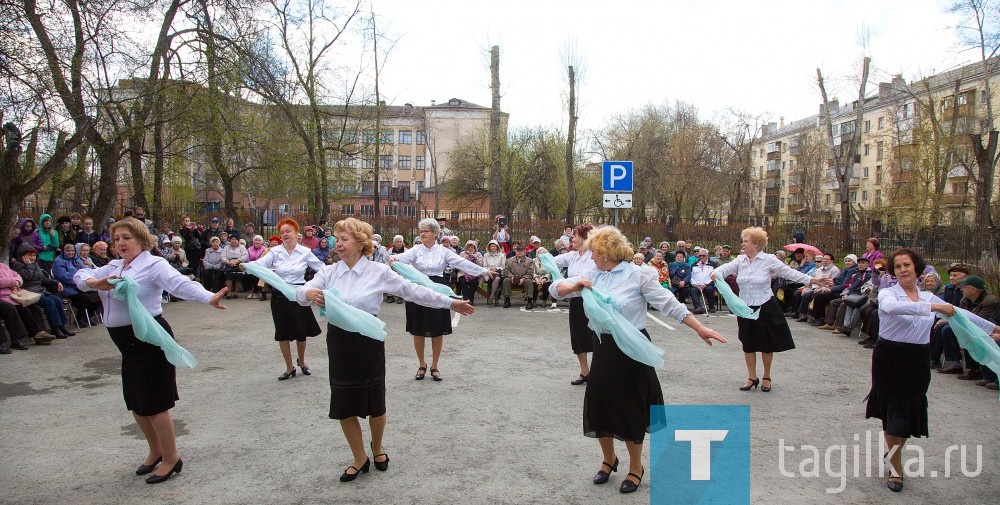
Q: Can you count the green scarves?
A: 8